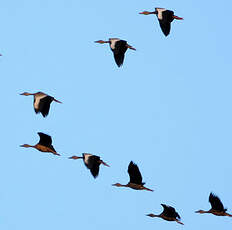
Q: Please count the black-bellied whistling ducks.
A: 8